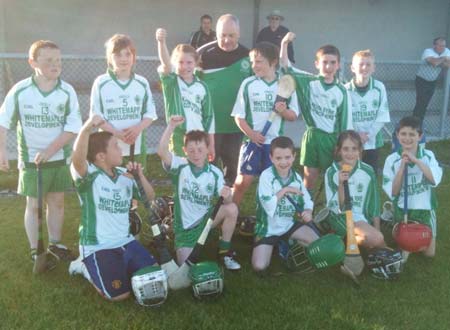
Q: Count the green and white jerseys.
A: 11